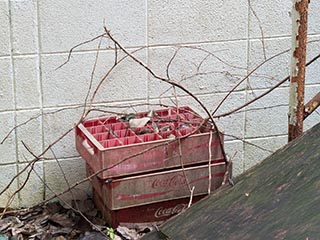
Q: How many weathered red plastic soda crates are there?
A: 3